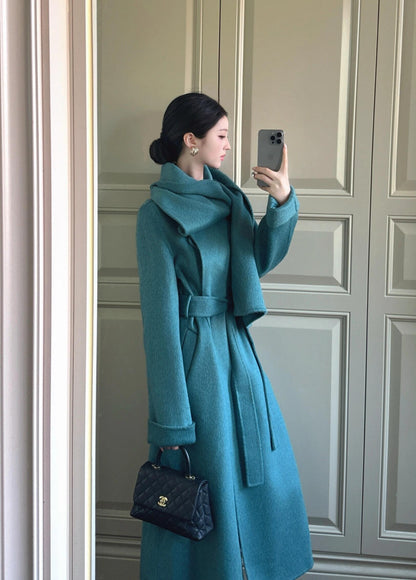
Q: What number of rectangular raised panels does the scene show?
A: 9